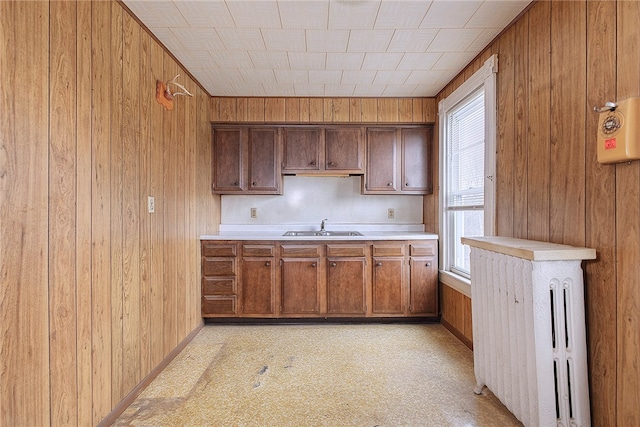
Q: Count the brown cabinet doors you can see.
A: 11